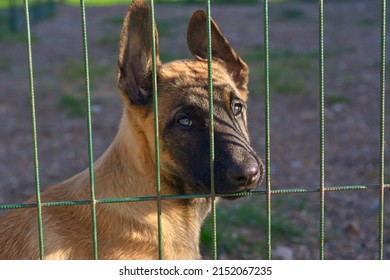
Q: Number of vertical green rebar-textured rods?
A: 7